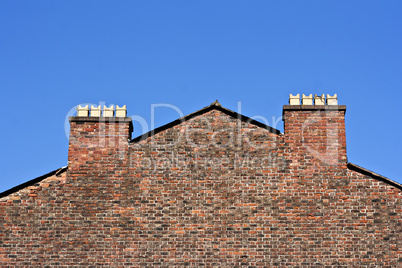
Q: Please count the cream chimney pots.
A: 8